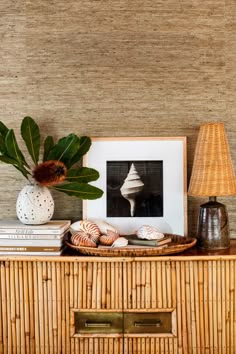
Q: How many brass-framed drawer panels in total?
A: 2